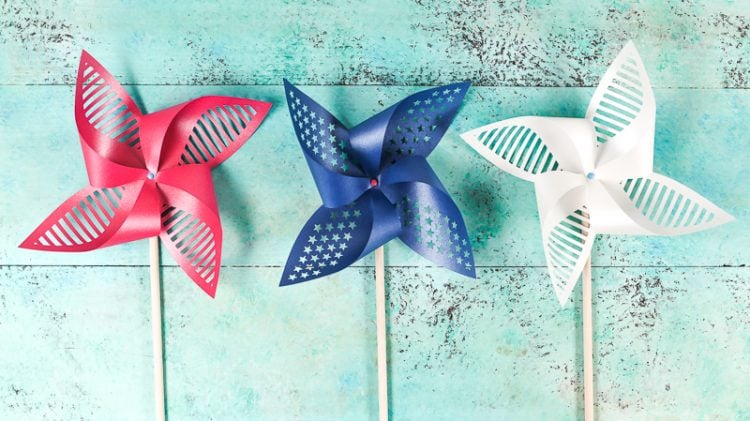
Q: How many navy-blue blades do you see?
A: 4